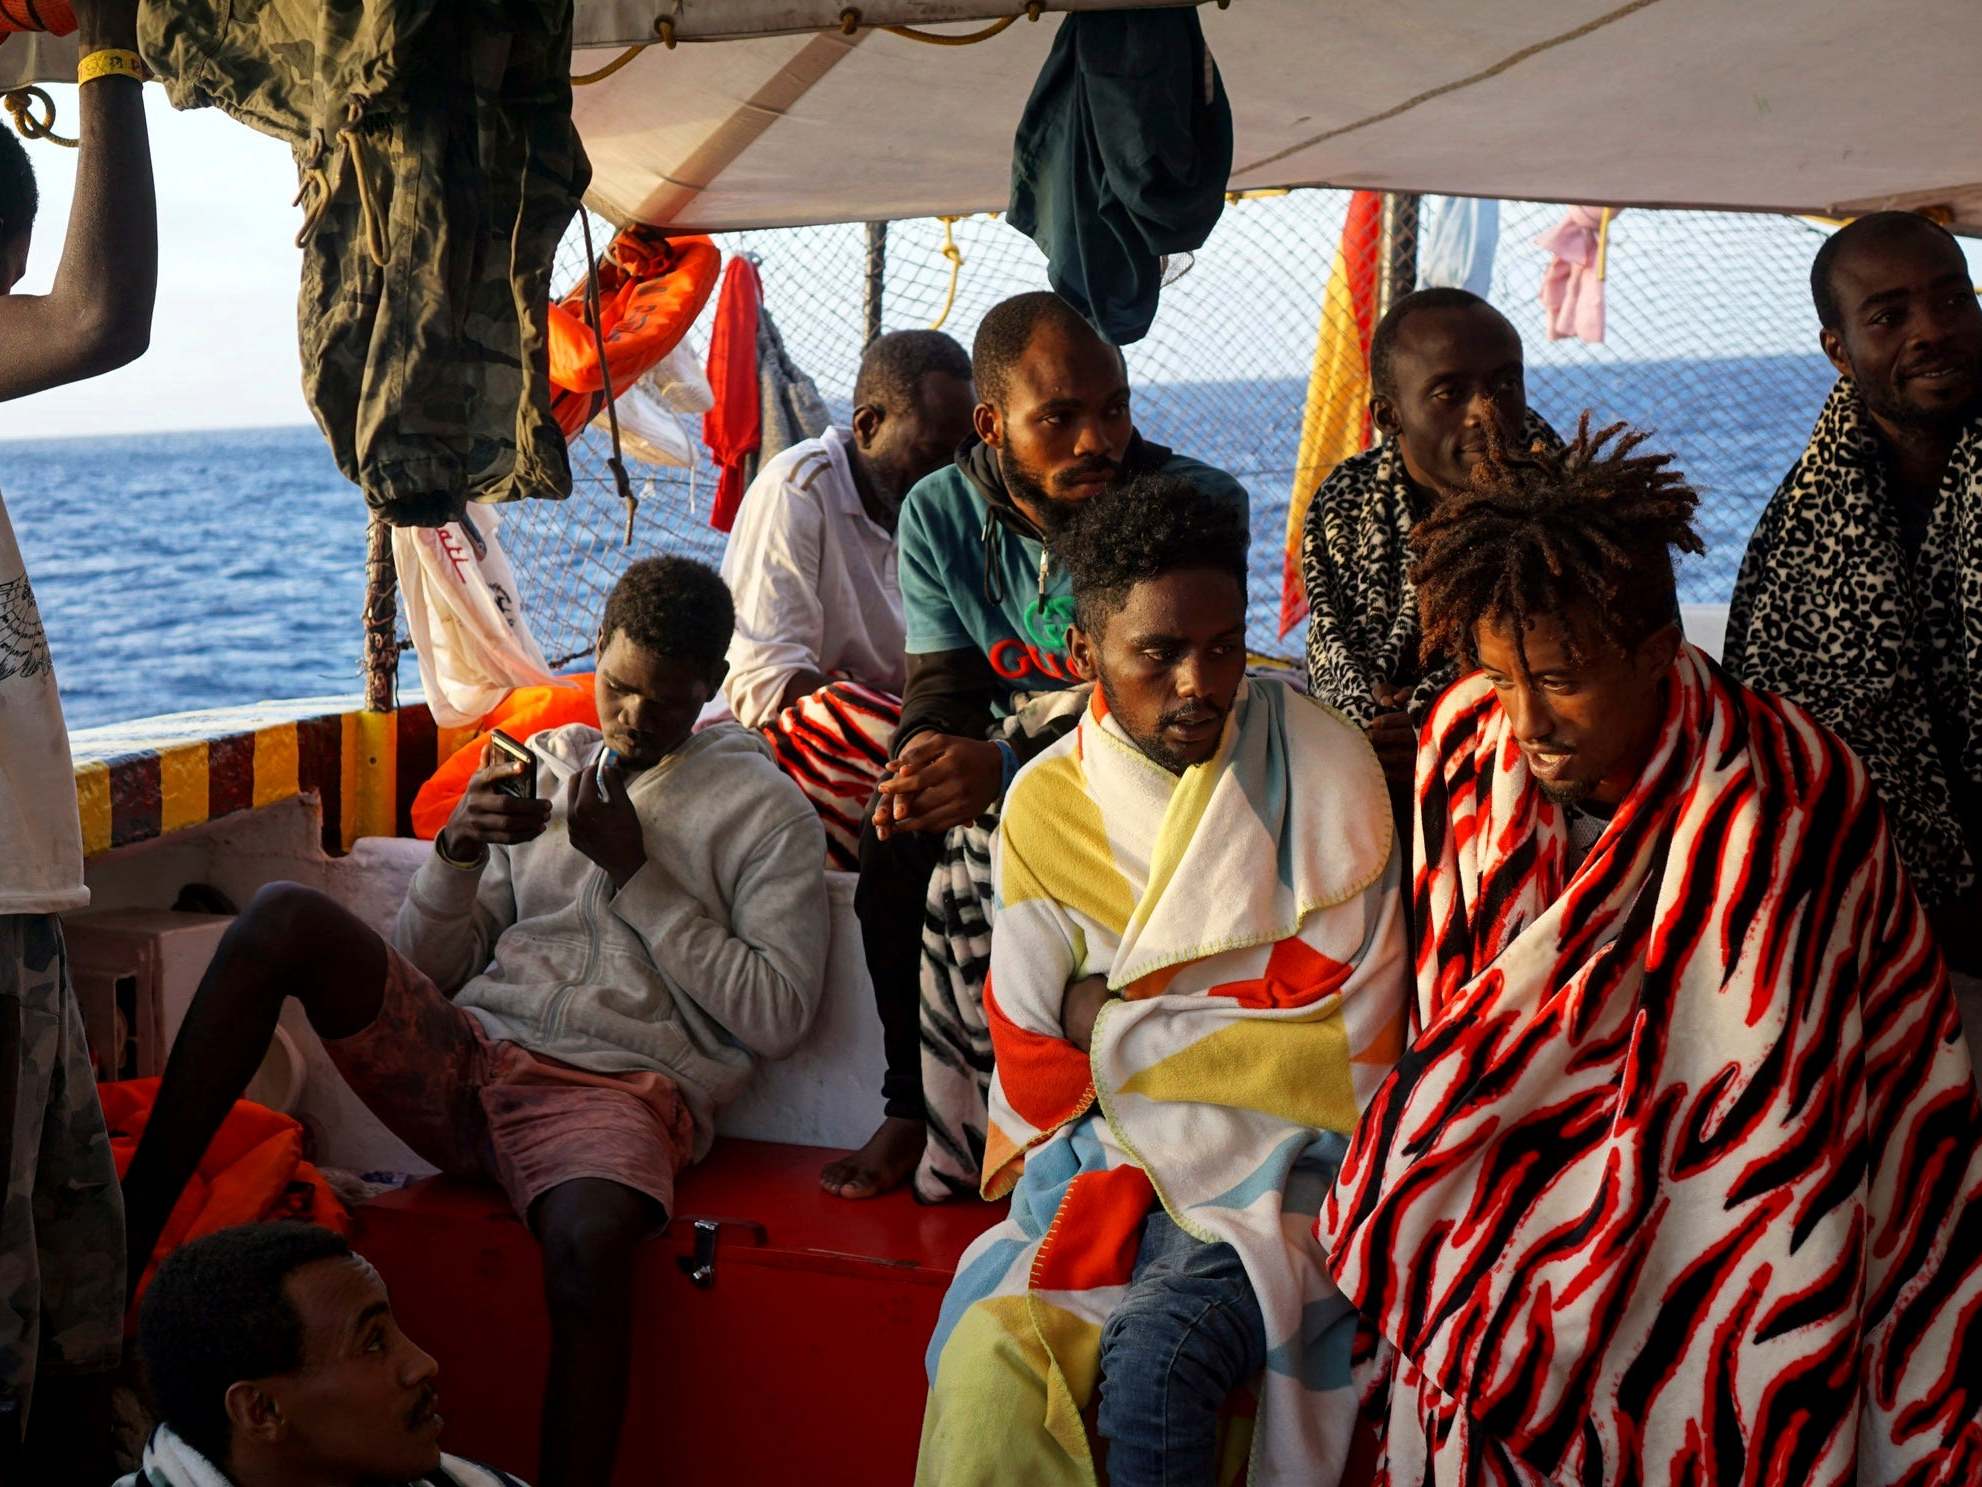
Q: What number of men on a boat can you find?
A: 9